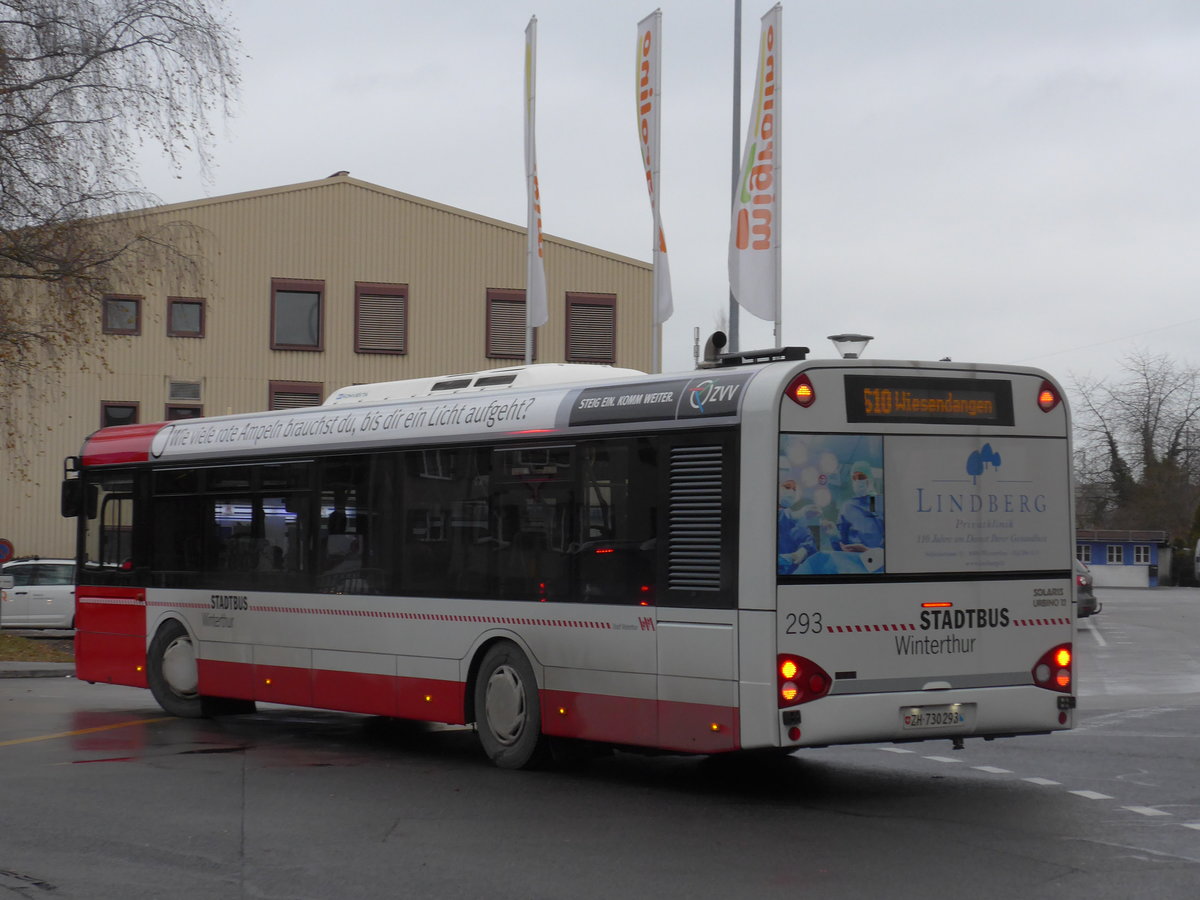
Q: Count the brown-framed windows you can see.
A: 9